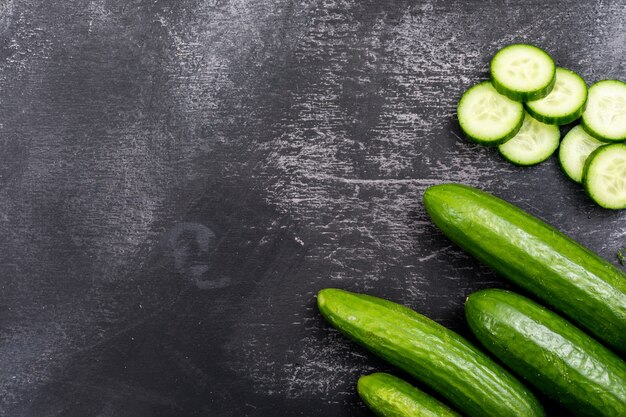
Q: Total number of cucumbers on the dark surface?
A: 4